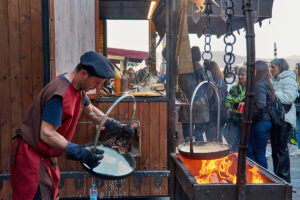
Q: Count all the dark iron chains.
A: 2